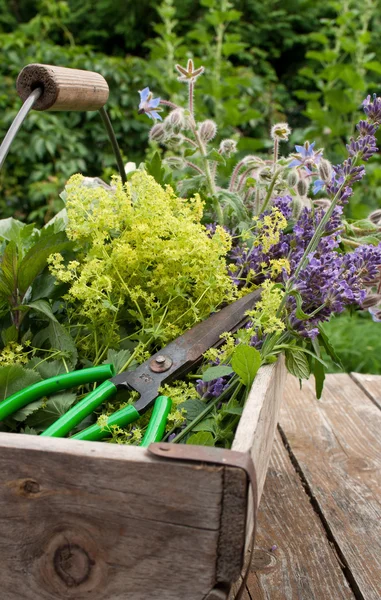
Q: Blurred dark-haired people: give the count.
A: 0